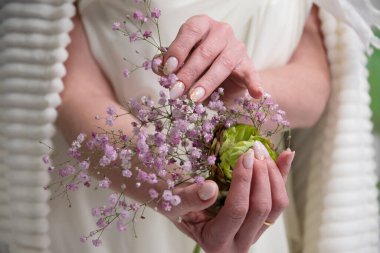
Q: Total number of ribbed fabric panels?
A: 2